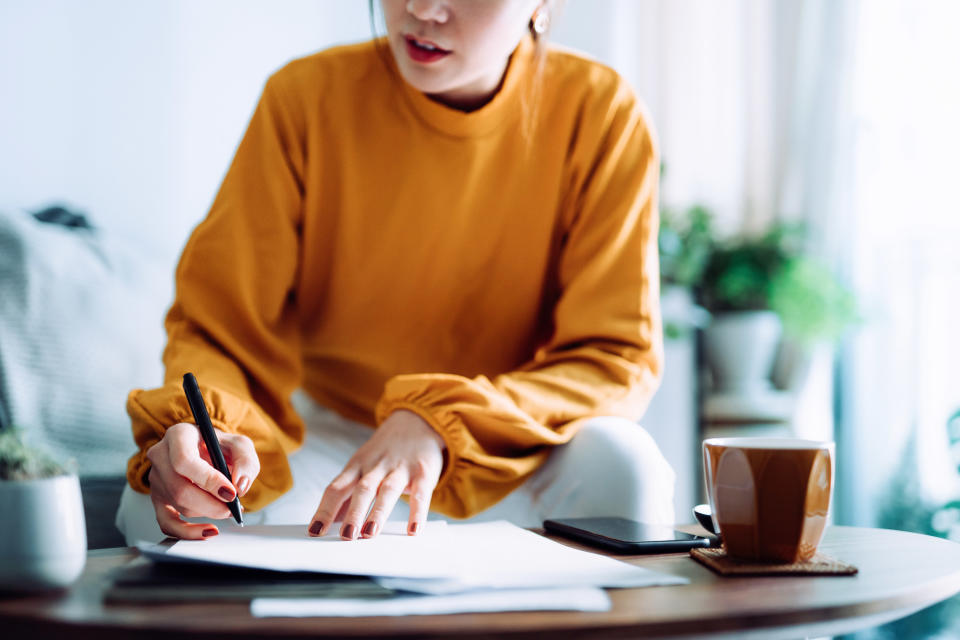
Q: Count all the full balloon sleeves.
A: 2